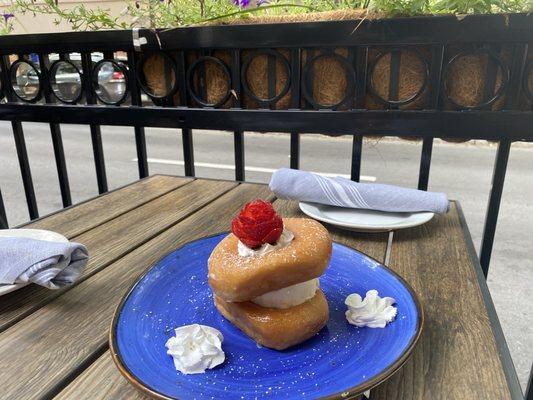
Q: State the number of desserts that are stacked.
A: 2